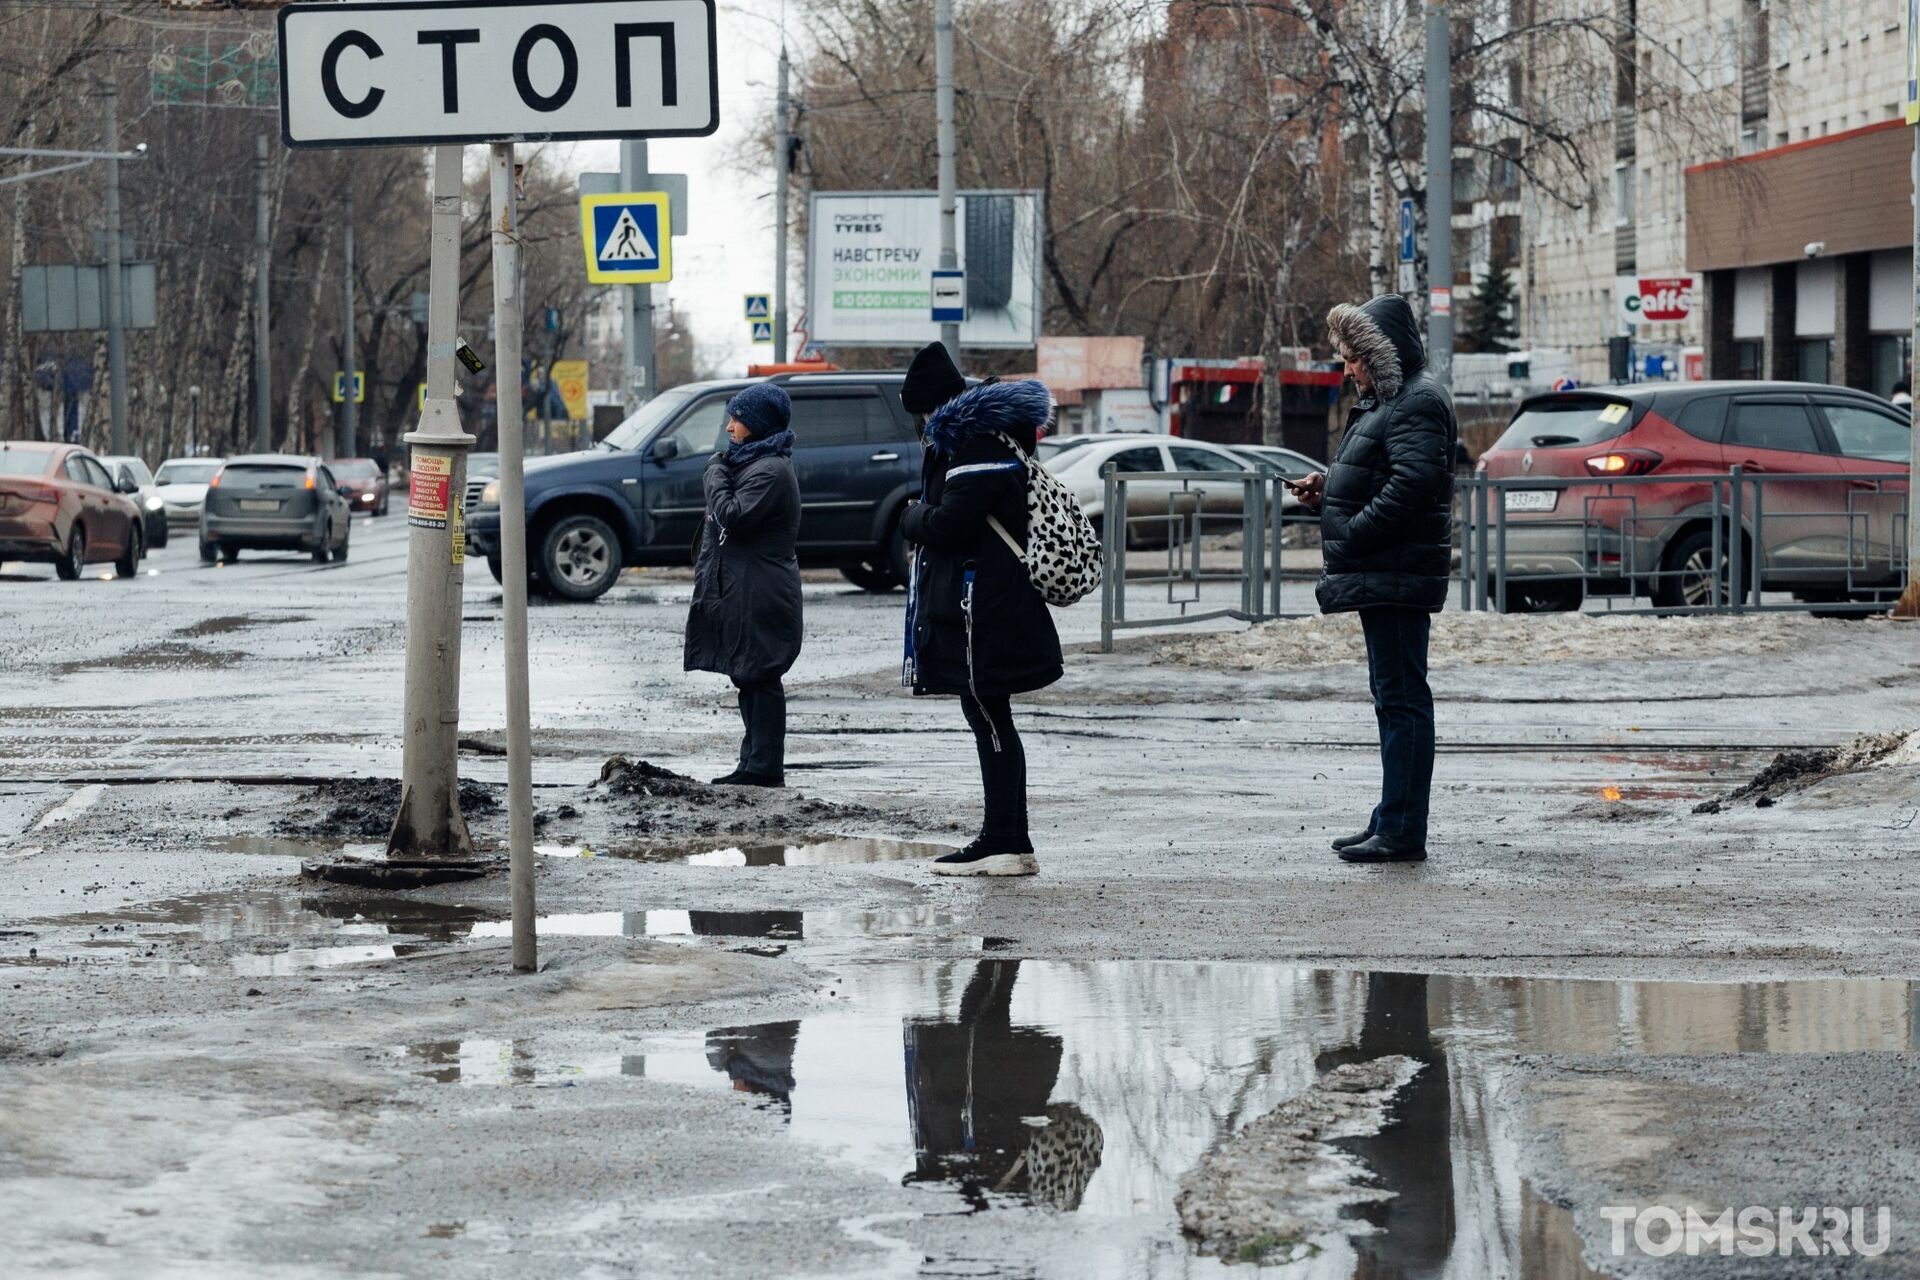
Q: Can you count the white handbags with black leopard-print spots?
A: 1